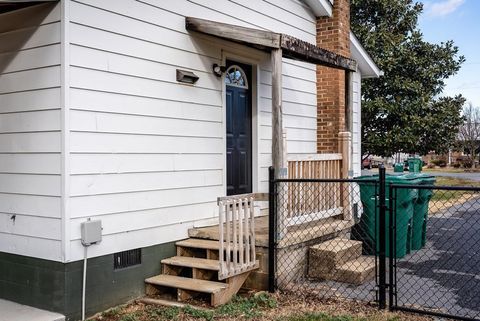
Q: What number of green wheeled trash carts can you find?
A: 4